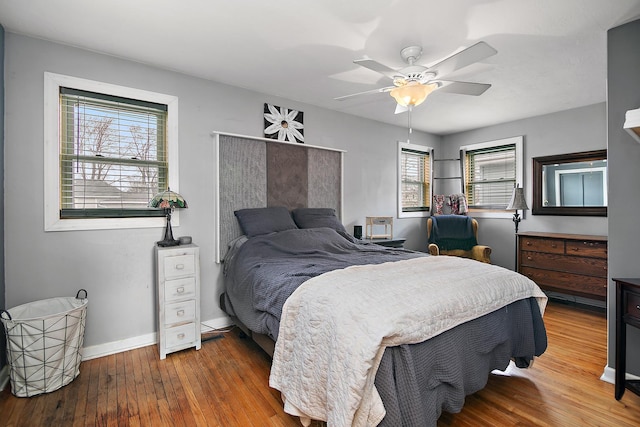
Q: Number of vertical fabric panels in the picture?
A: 3